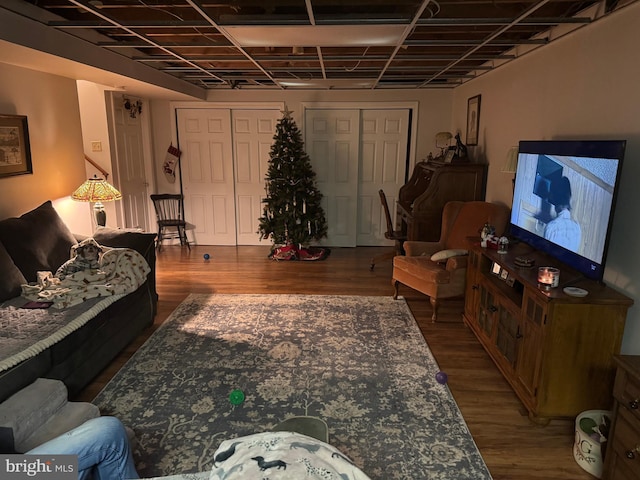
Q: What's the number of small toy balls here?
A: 3